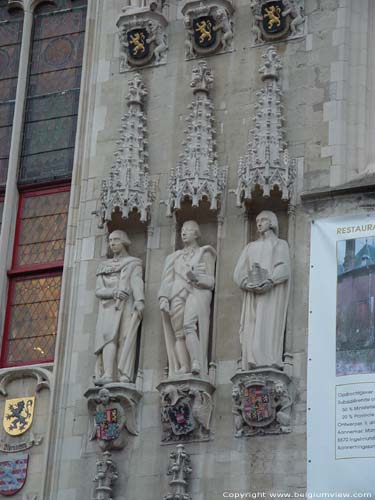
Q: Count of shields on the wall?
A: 8